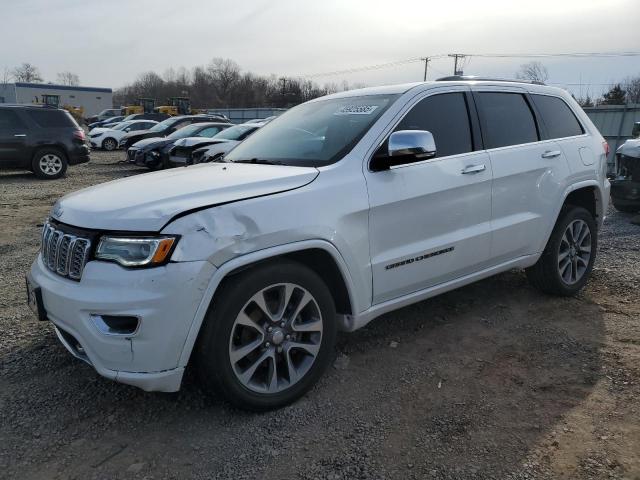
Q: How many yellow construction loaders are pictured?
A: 3